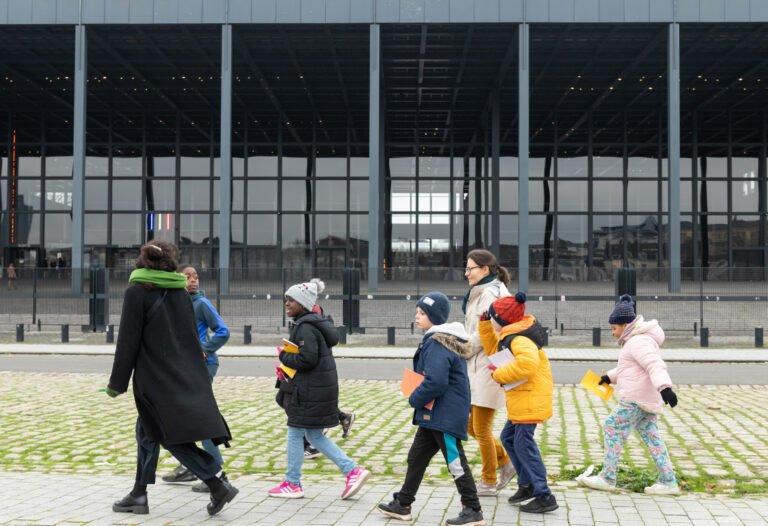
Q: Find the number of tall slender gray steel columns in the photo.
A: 5